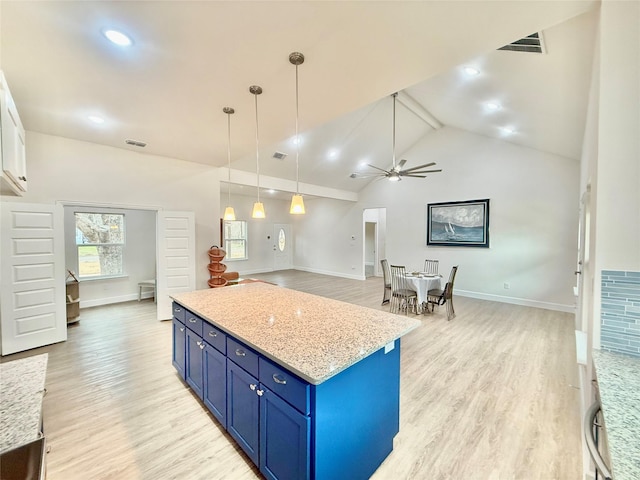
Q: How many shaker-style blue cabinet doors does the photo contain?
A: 5